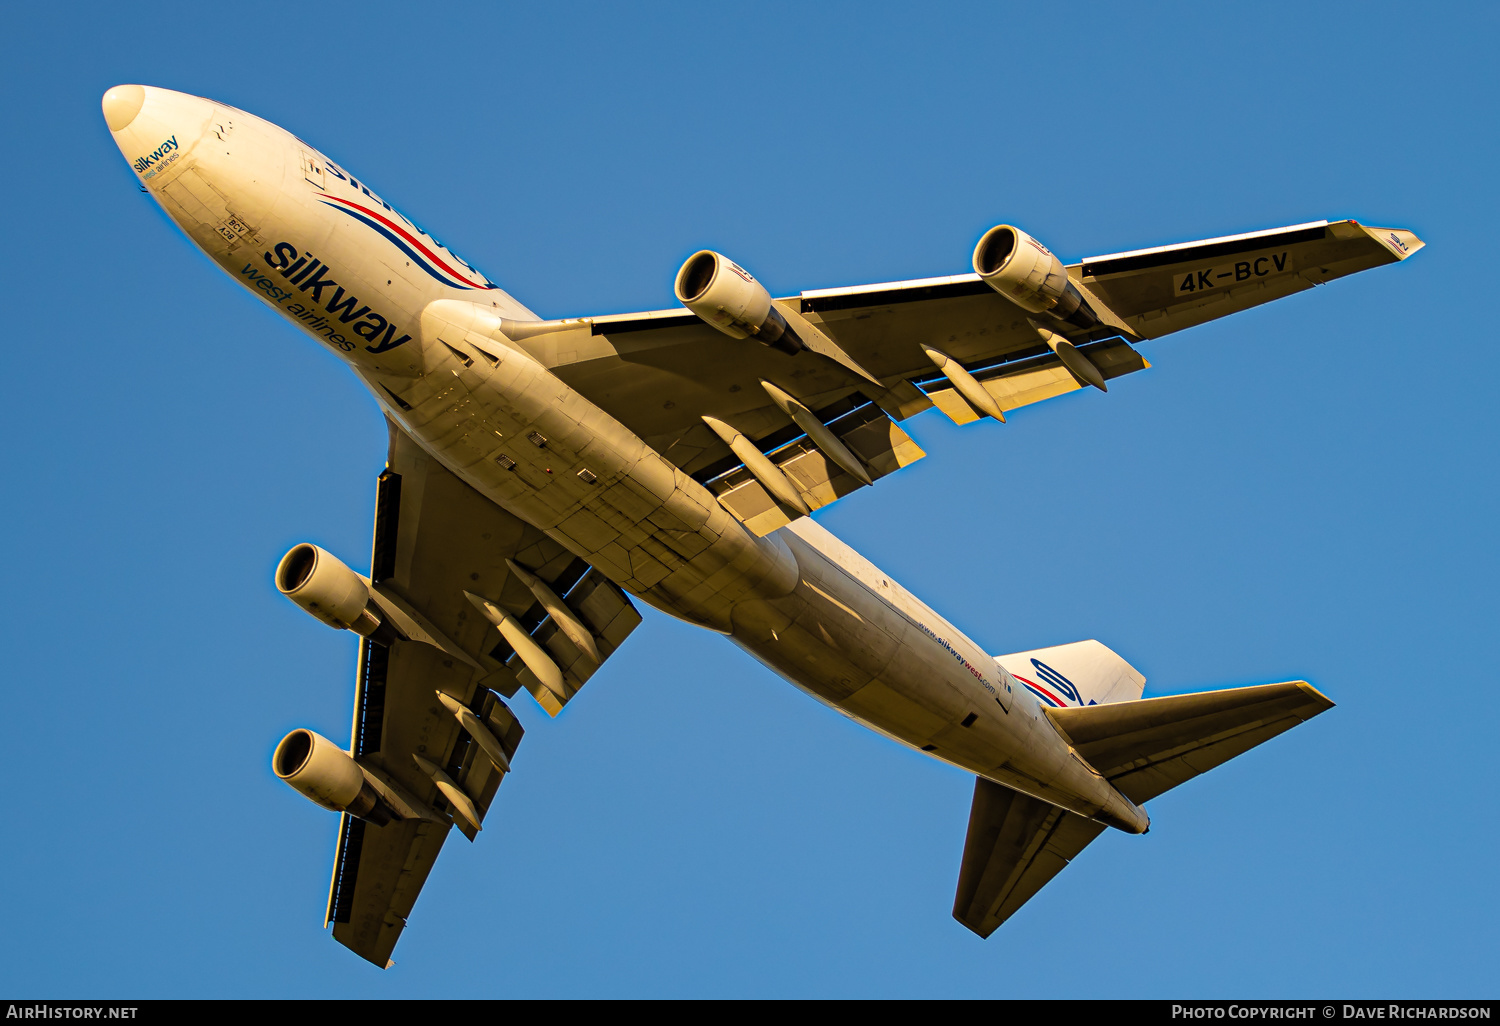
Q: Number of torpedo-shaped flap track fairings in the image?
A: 8